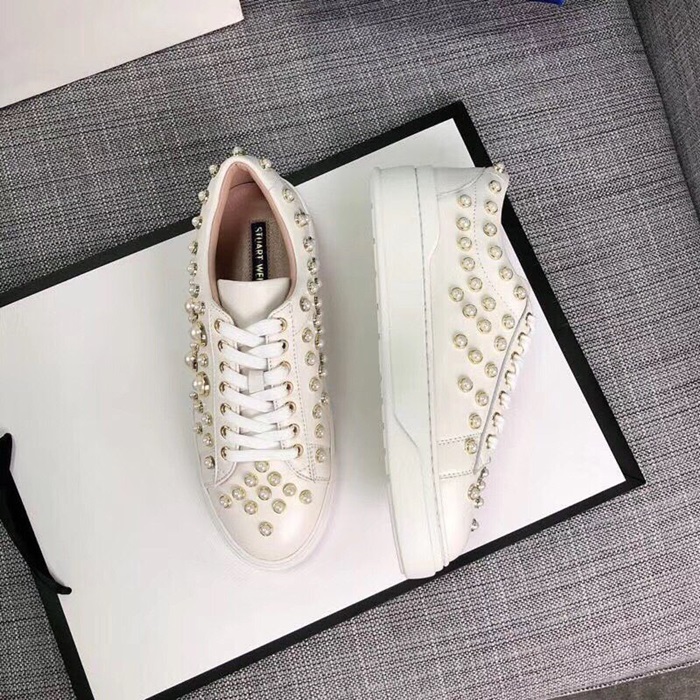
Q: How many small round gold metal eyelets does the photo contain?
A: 14